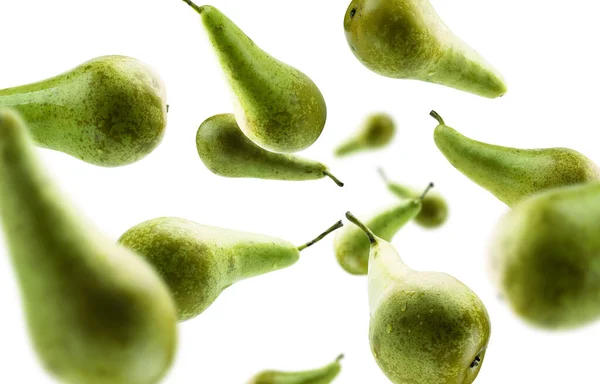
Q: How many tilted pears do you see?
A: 13